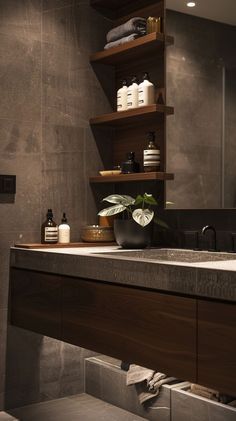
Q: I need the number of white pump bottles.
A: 4